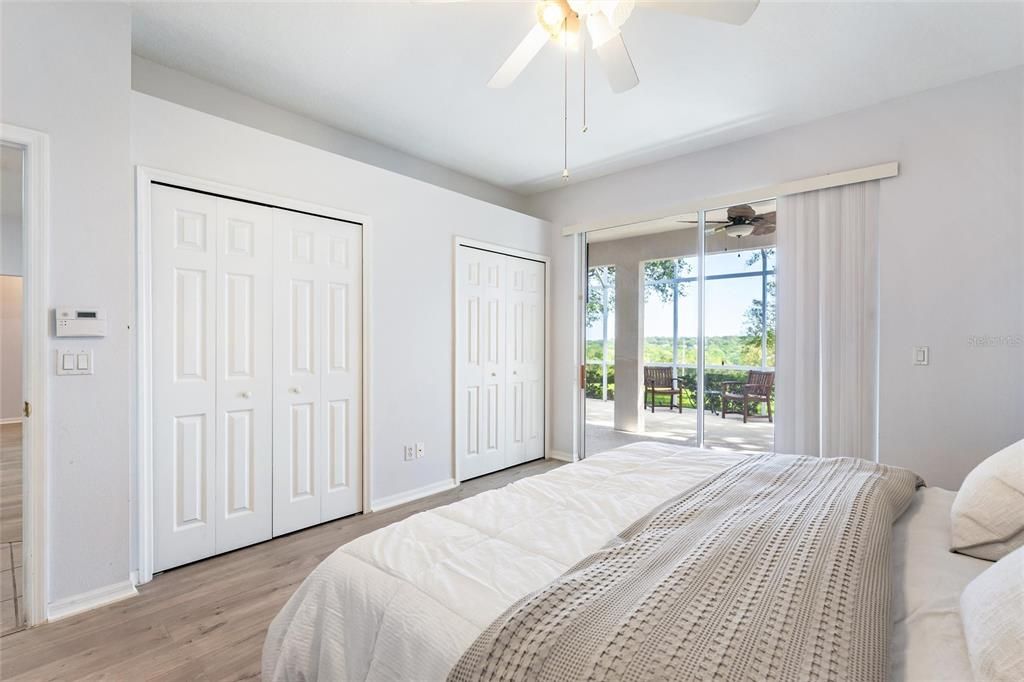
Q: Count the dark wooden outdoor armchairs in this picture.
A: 2